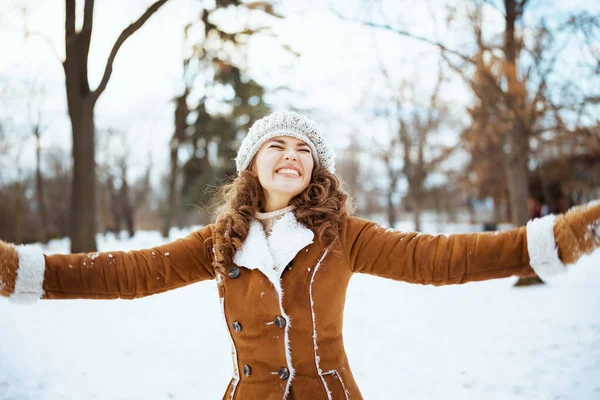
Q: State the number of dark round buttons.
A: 5